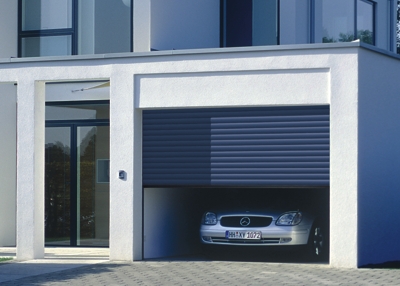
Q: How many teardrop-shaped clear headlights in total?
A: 2